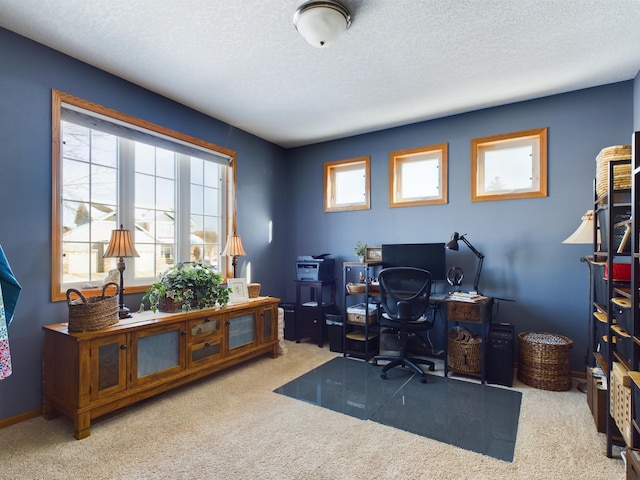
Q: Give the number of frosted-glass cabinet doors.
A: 2